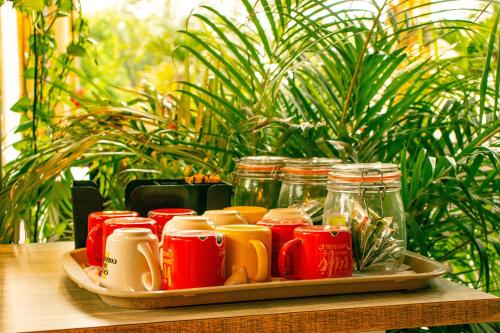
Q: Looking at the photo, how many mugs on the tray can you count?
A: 12